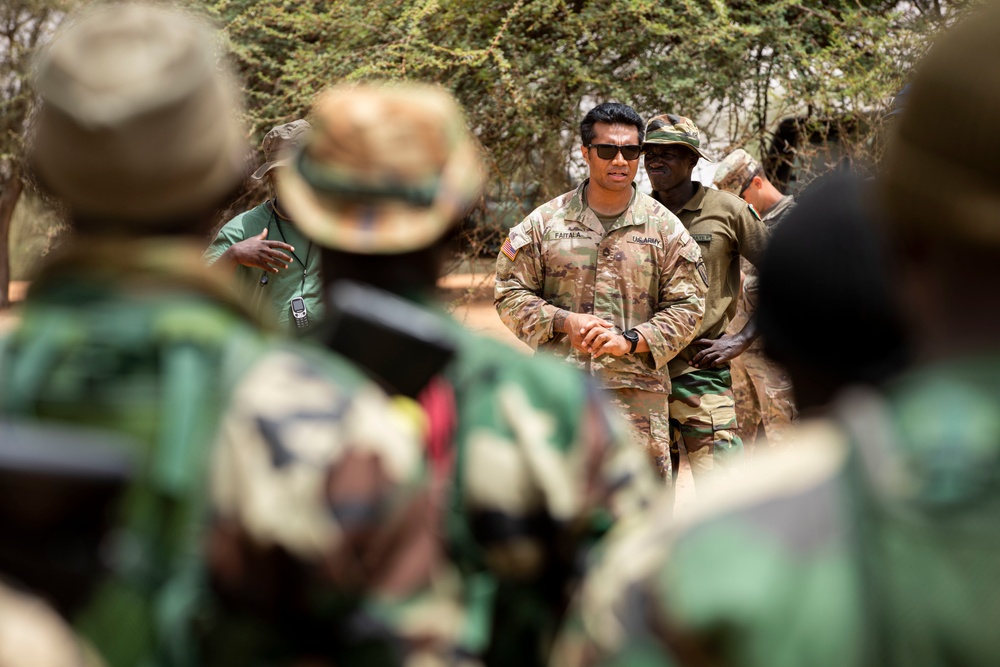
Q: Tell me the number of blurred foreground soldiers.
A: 4